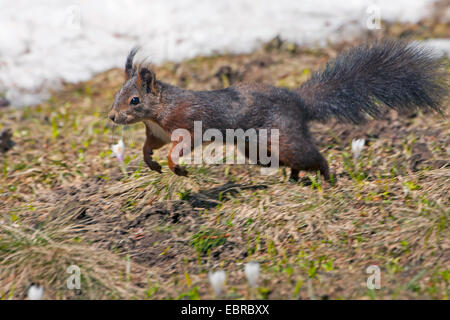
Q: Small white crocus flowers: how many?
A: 5